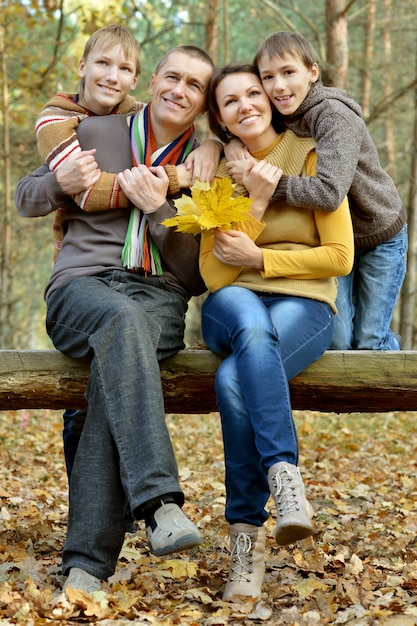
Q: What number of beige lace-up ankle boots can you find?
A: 2